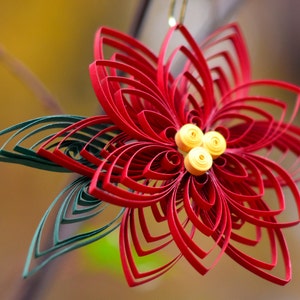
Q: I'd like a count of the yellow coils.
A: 3